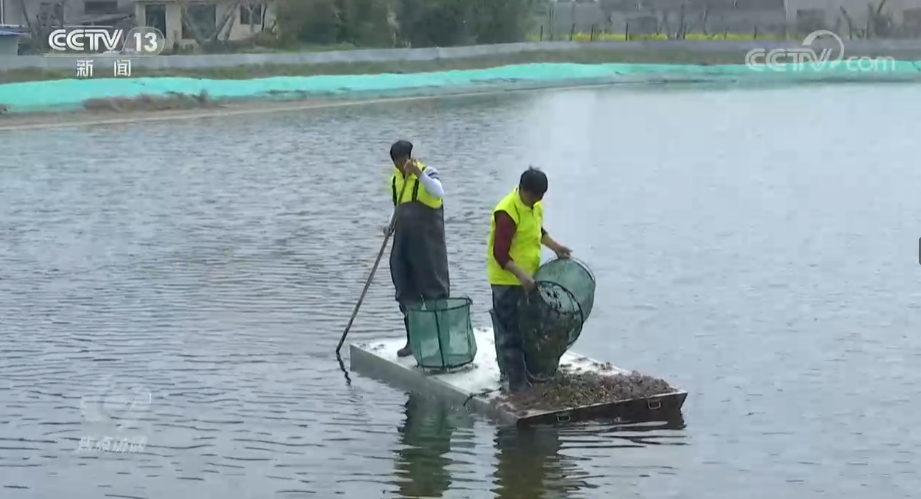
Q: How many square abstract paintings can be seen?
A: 0